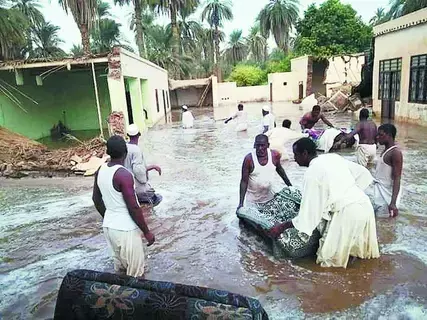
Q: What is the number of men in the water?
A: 11